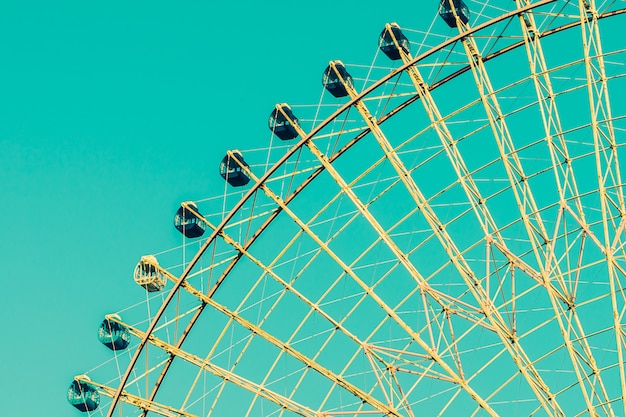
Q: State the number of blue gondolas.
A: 8